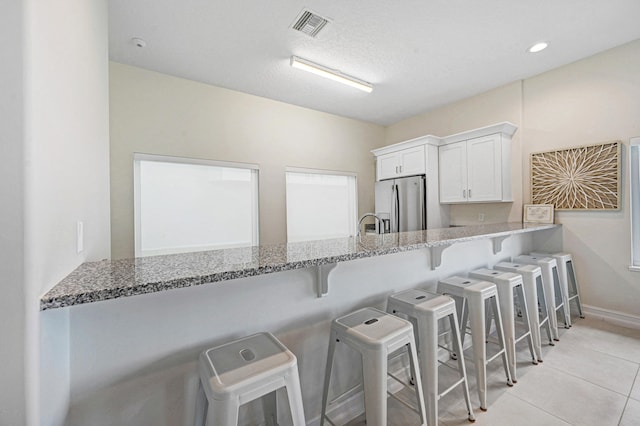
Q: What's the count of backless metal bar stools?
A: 8